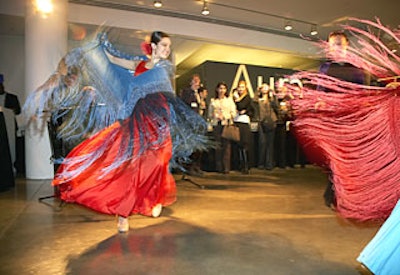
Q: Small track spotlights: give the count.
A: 4